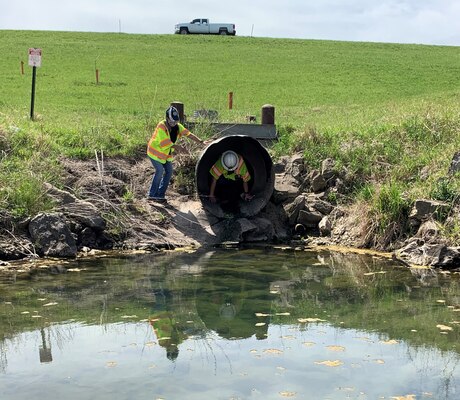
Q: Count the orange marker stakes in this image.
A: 3